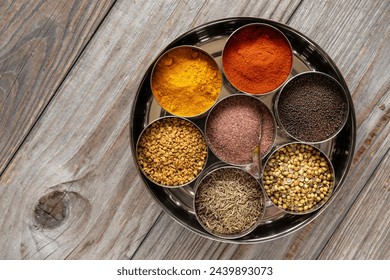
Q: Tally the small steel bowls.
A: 7